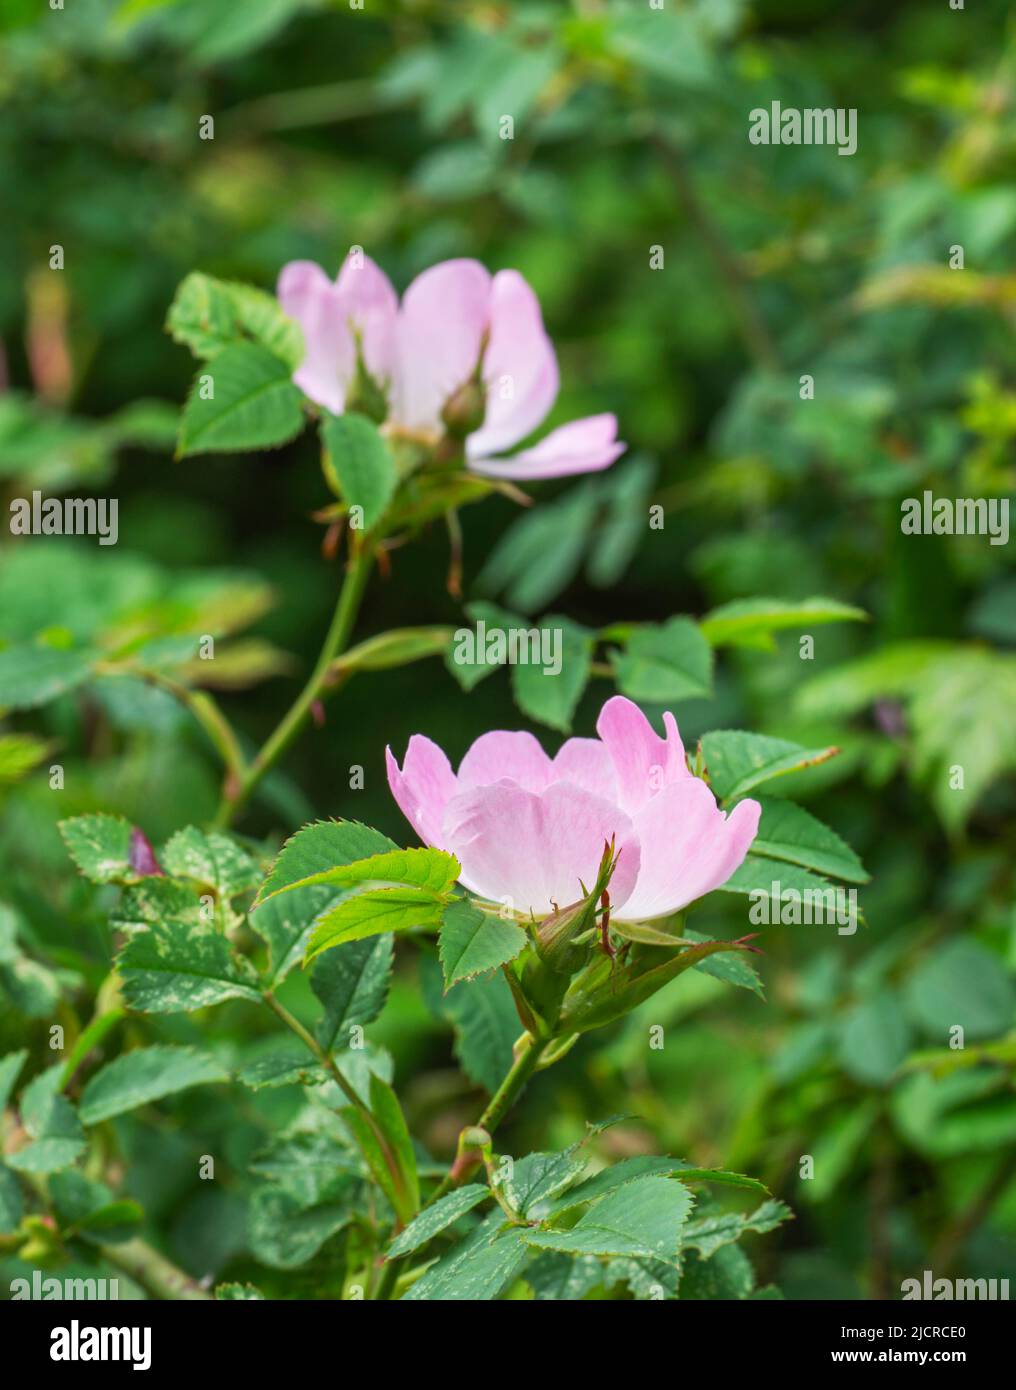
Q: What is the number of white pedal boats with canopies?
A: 0